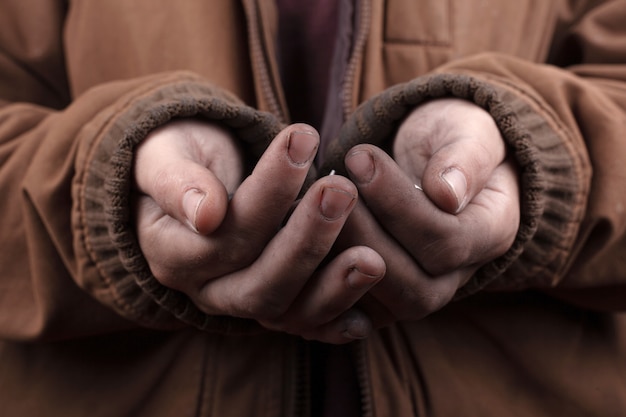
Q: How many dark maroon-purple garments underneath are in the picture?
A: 1